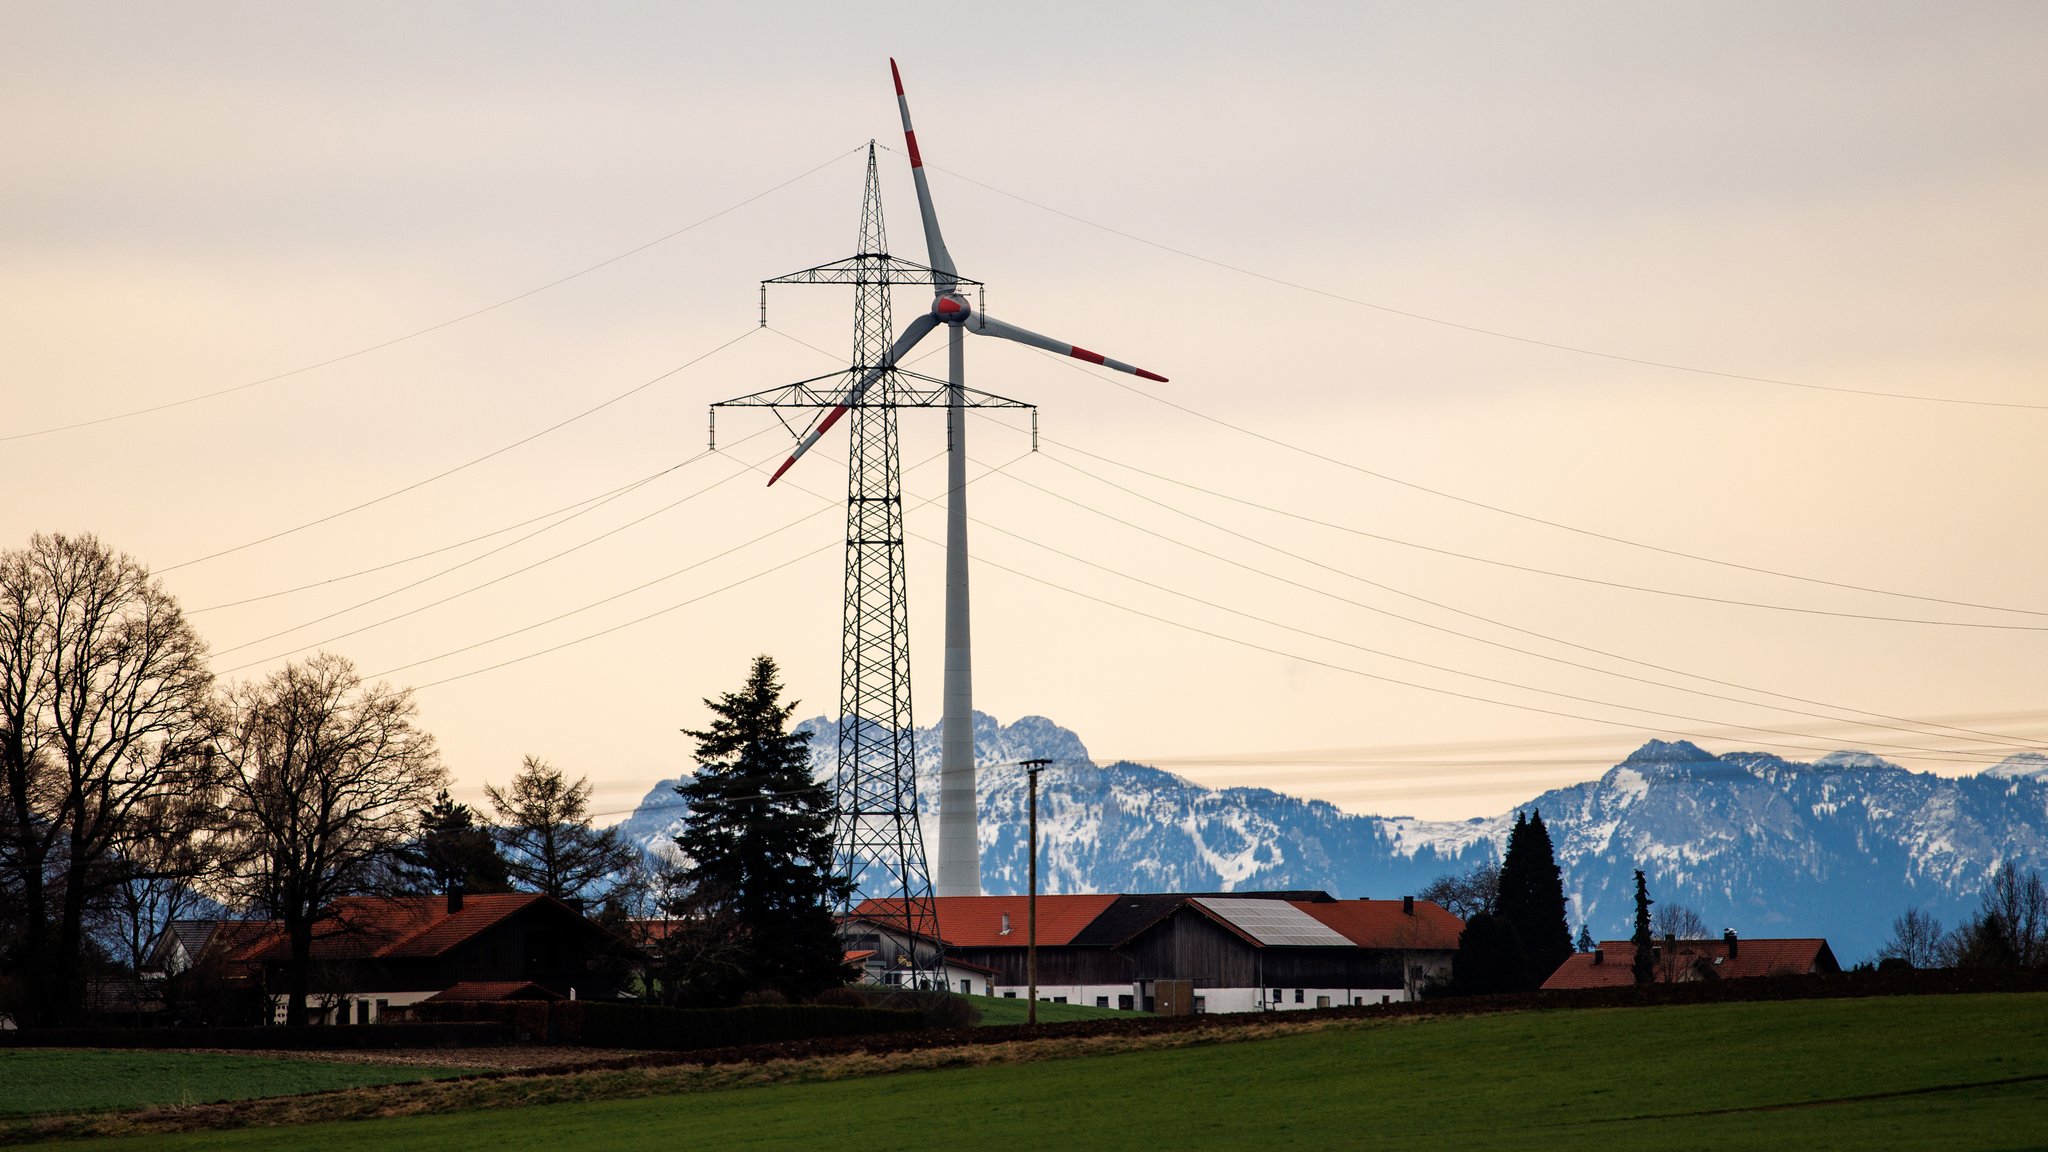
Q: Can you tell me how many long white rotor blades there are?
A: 3